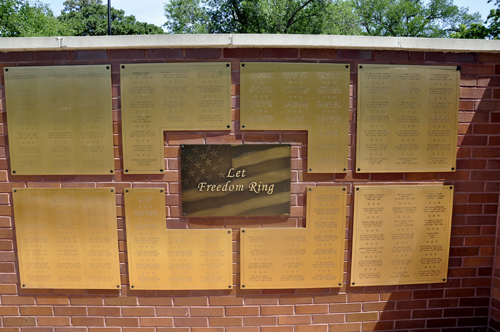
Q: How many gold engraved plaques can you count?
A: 8